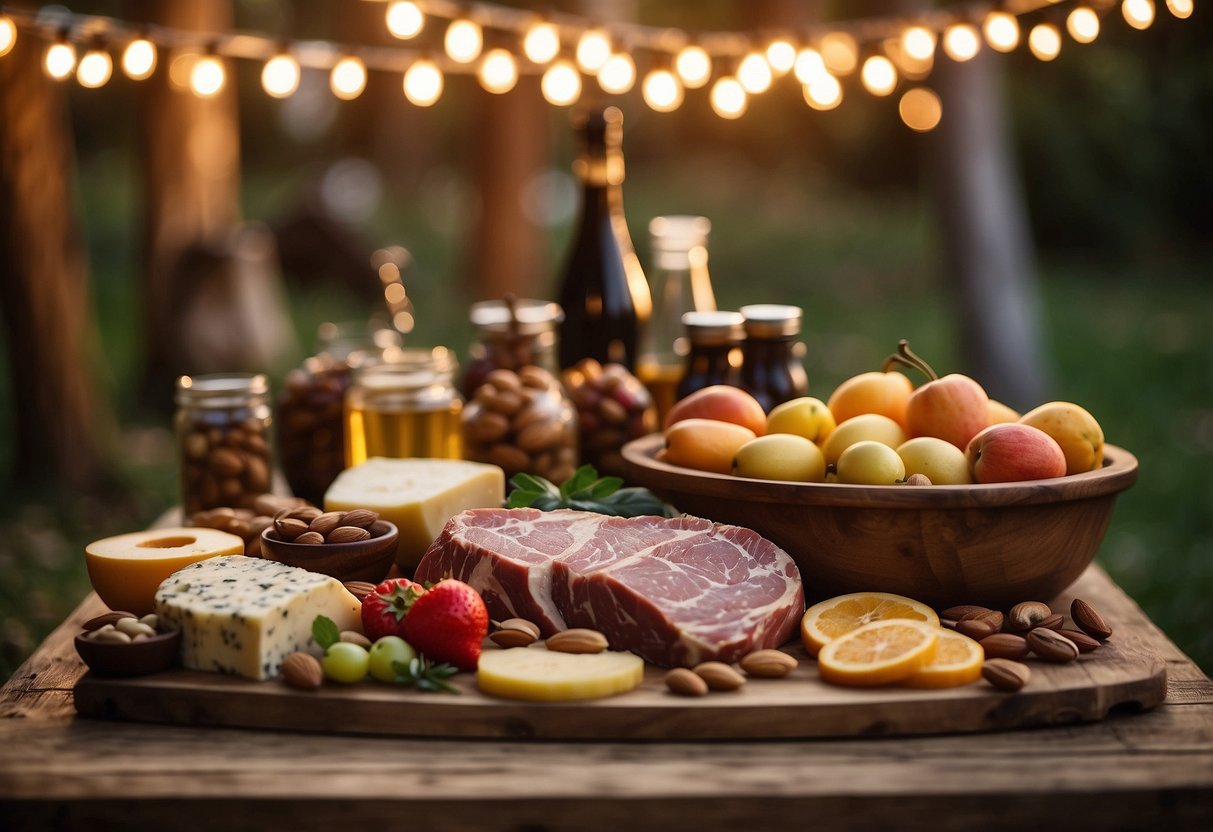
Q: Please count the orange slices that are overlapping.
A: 3